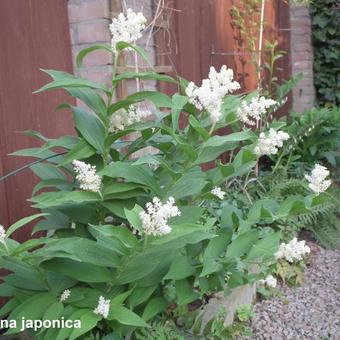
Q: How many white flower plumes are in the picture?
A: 14